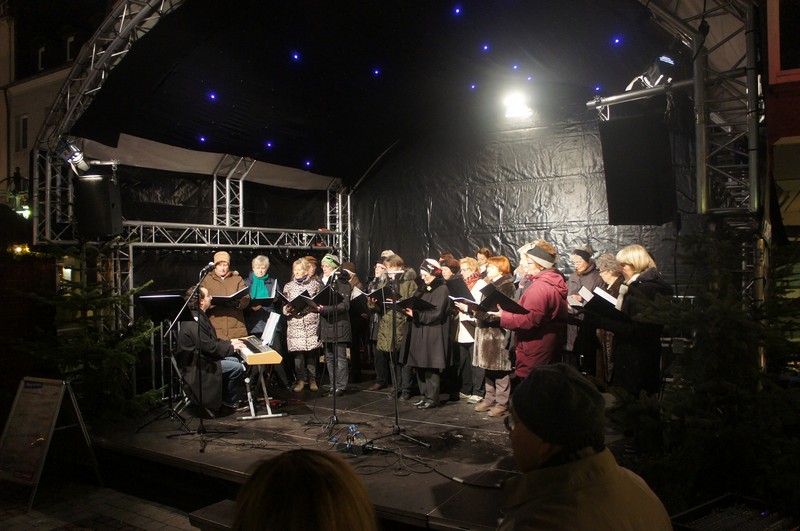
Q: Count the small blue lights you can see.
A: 13